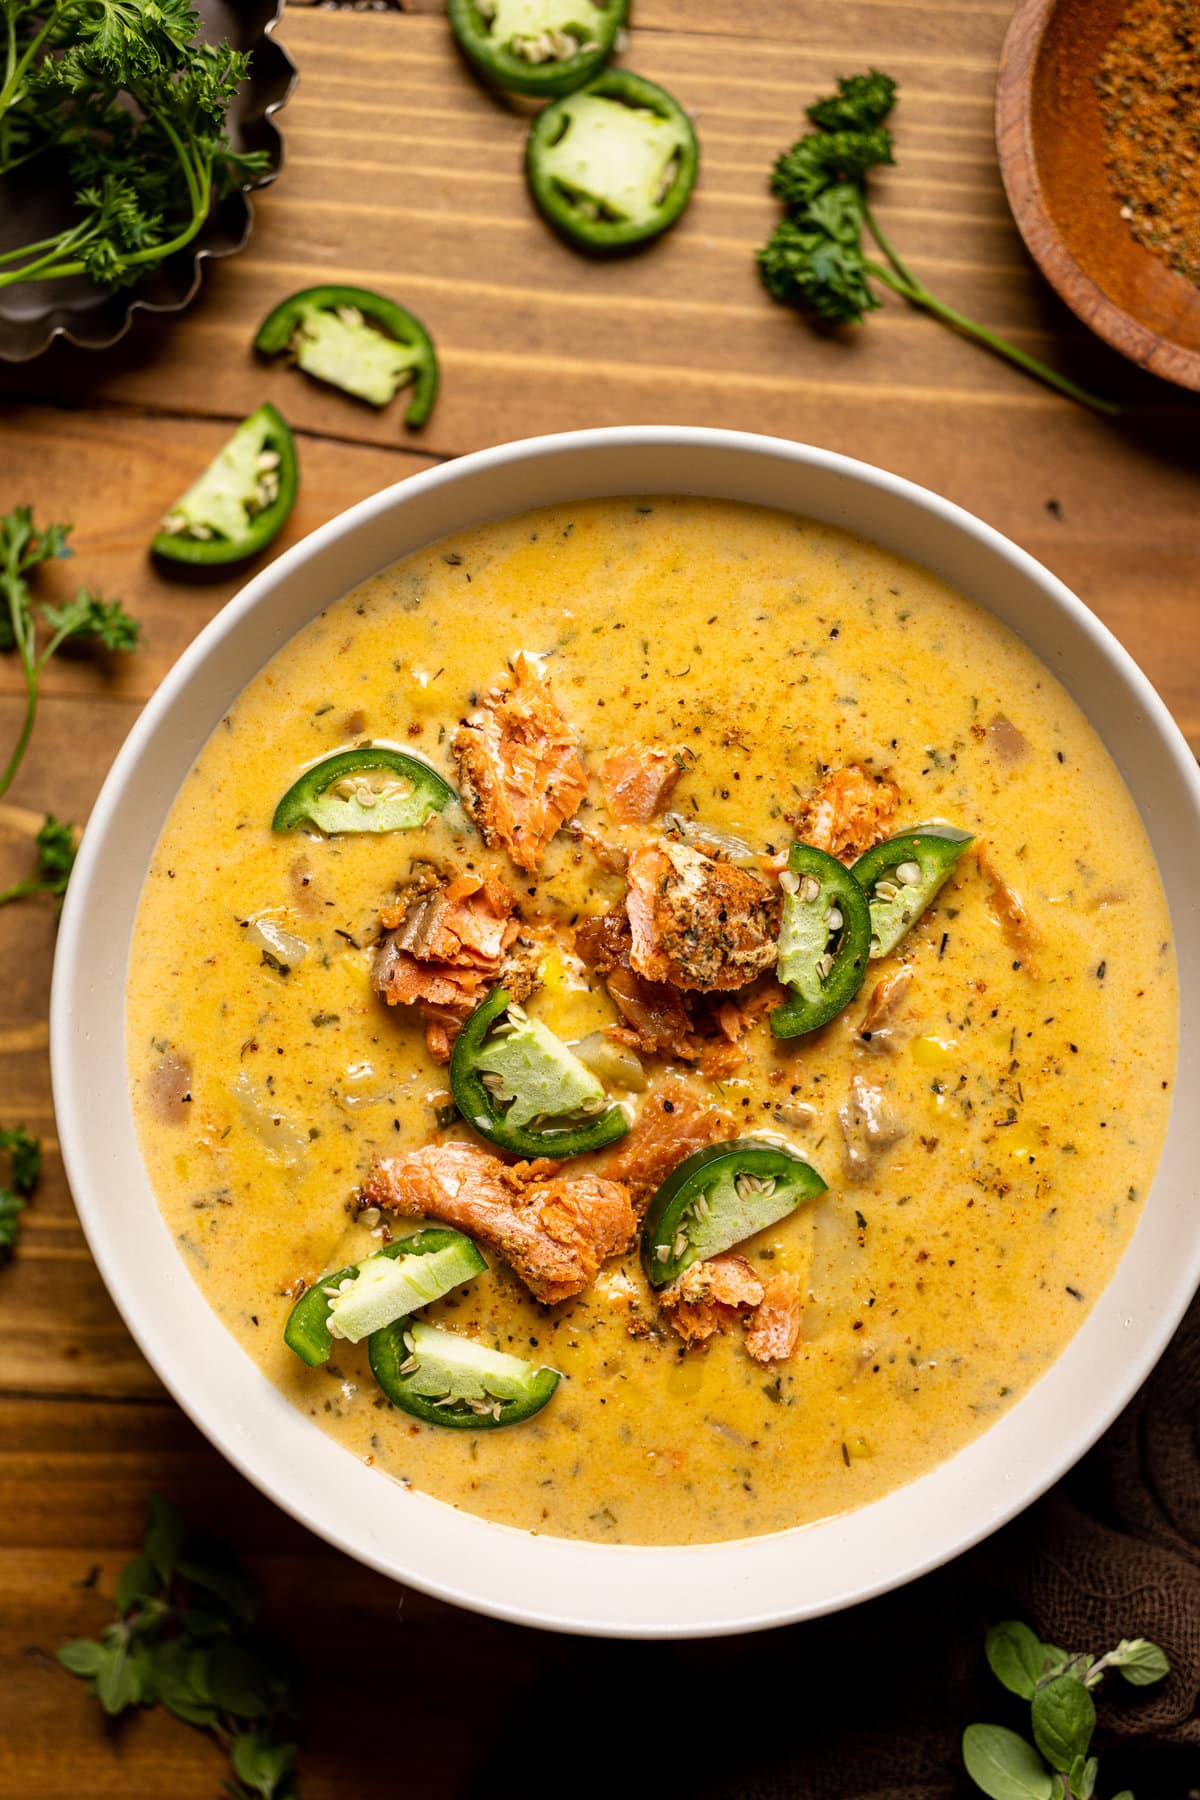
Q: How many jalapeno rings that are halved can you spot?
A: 9